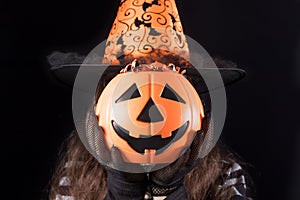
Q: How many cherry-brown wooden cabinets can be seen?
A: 0